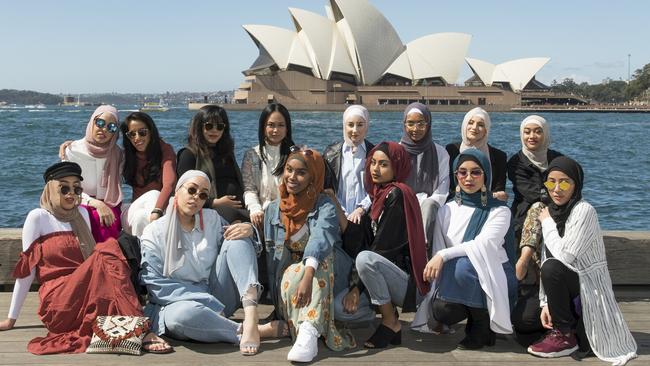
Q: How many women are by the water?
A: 14